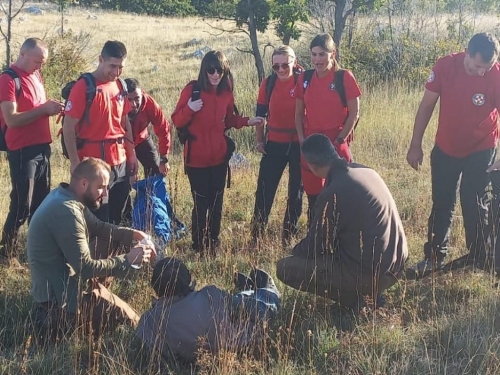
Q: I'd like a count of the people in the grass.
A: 10